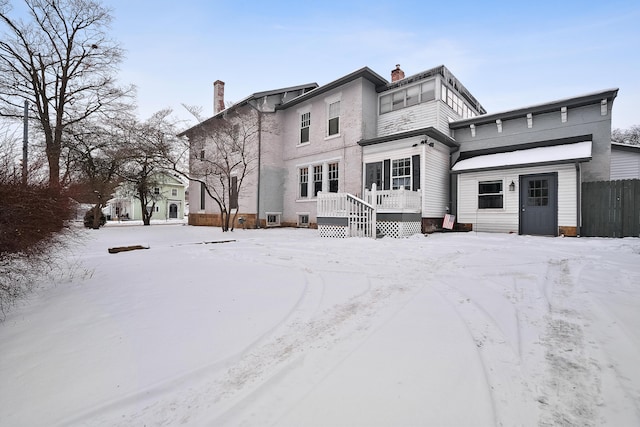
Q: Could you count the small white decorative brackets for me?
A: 5